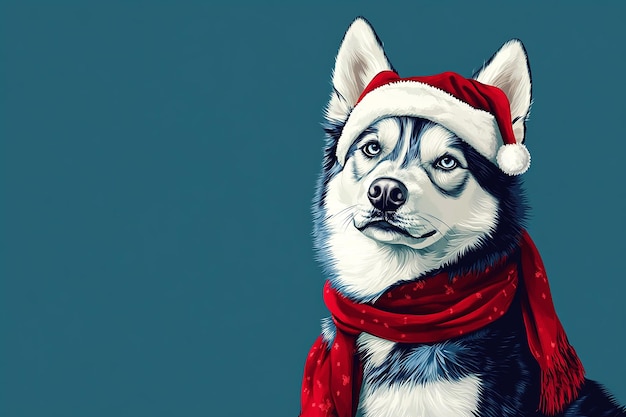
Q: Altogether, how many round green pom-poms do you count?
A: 0